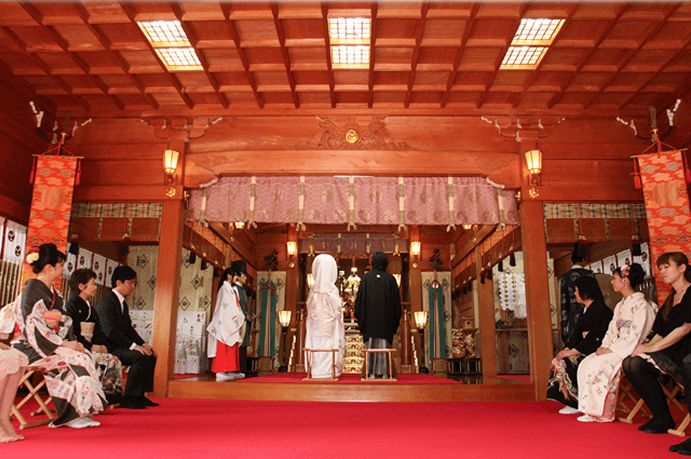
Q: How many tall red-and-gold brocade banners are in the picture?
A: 2